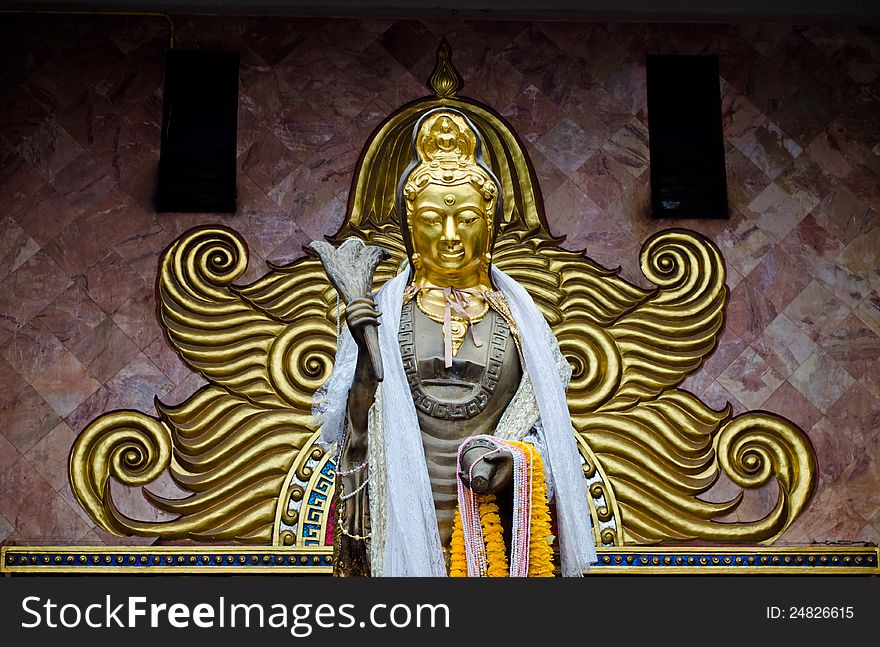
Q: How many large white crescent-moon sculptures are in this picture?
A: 0